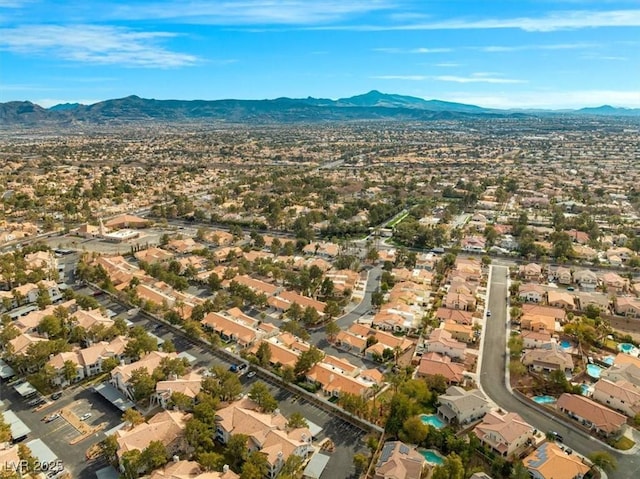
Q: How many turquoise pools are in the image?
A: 8